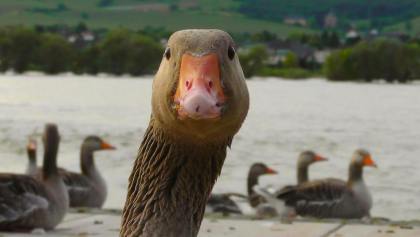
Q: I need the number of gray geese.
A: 7